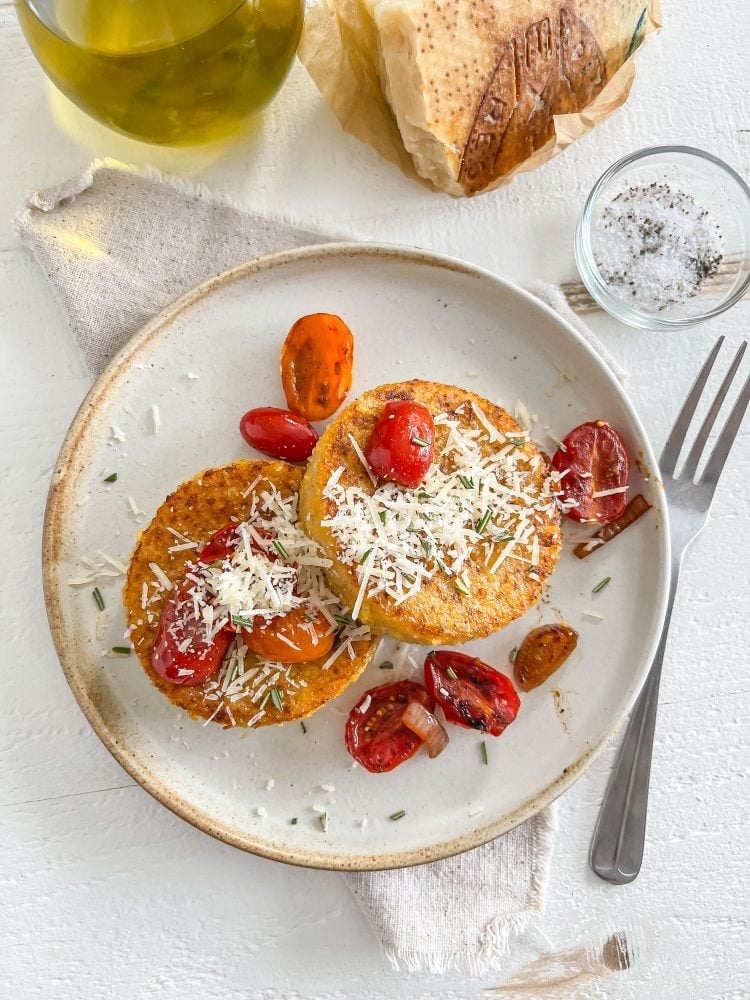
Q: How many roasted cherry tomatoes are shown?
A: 10